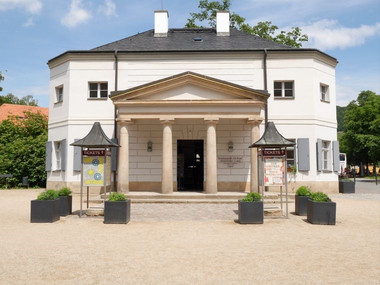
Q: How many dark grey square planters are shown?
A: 7